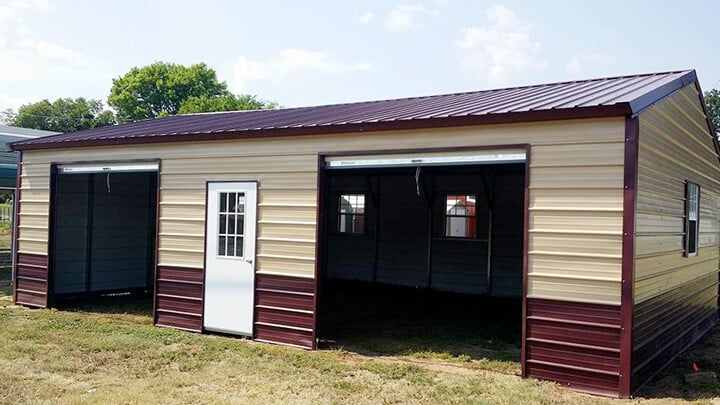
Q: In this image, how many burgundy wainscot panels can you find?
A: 5